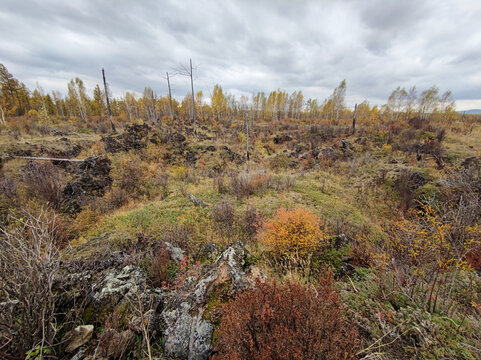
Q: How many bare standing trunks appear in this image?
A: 5